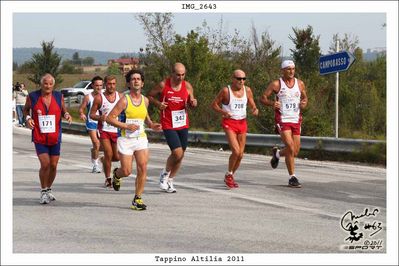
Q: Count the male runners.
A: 7